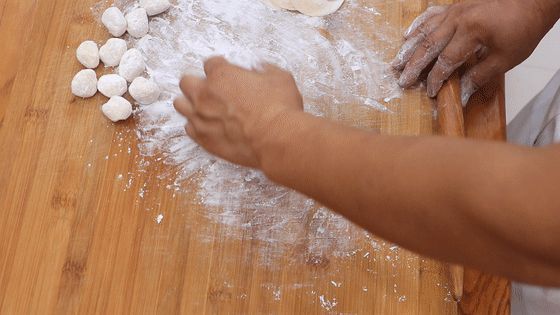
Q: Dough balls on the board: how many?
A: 10